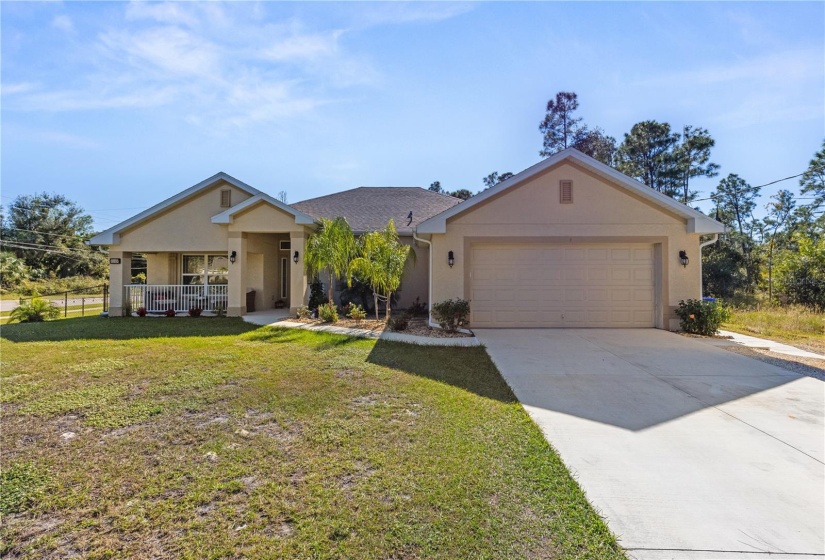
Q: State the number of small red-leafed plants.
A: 3